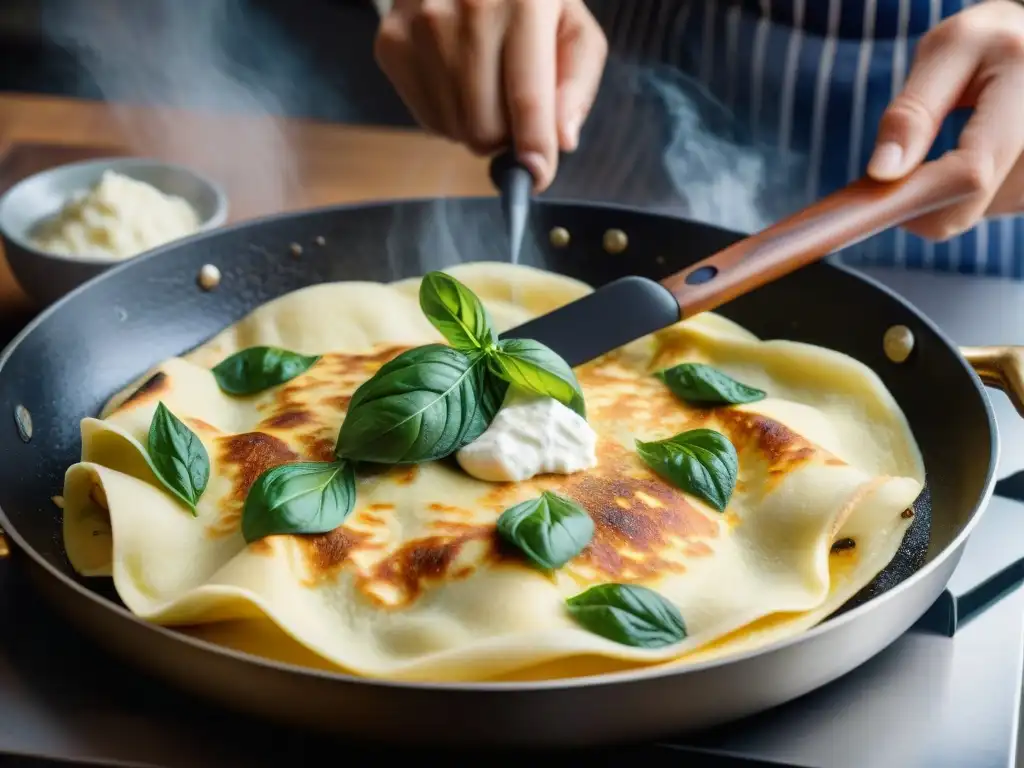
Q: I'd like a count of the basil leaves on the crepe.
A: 10